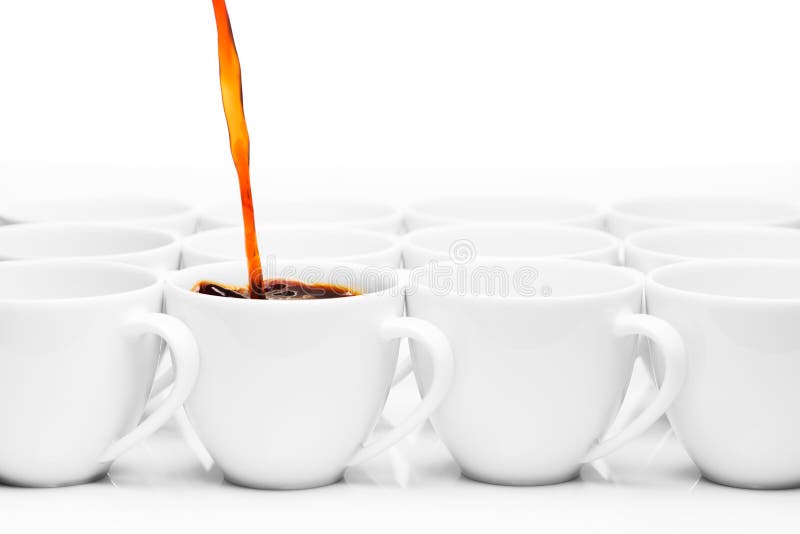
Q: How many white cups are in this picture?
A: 12